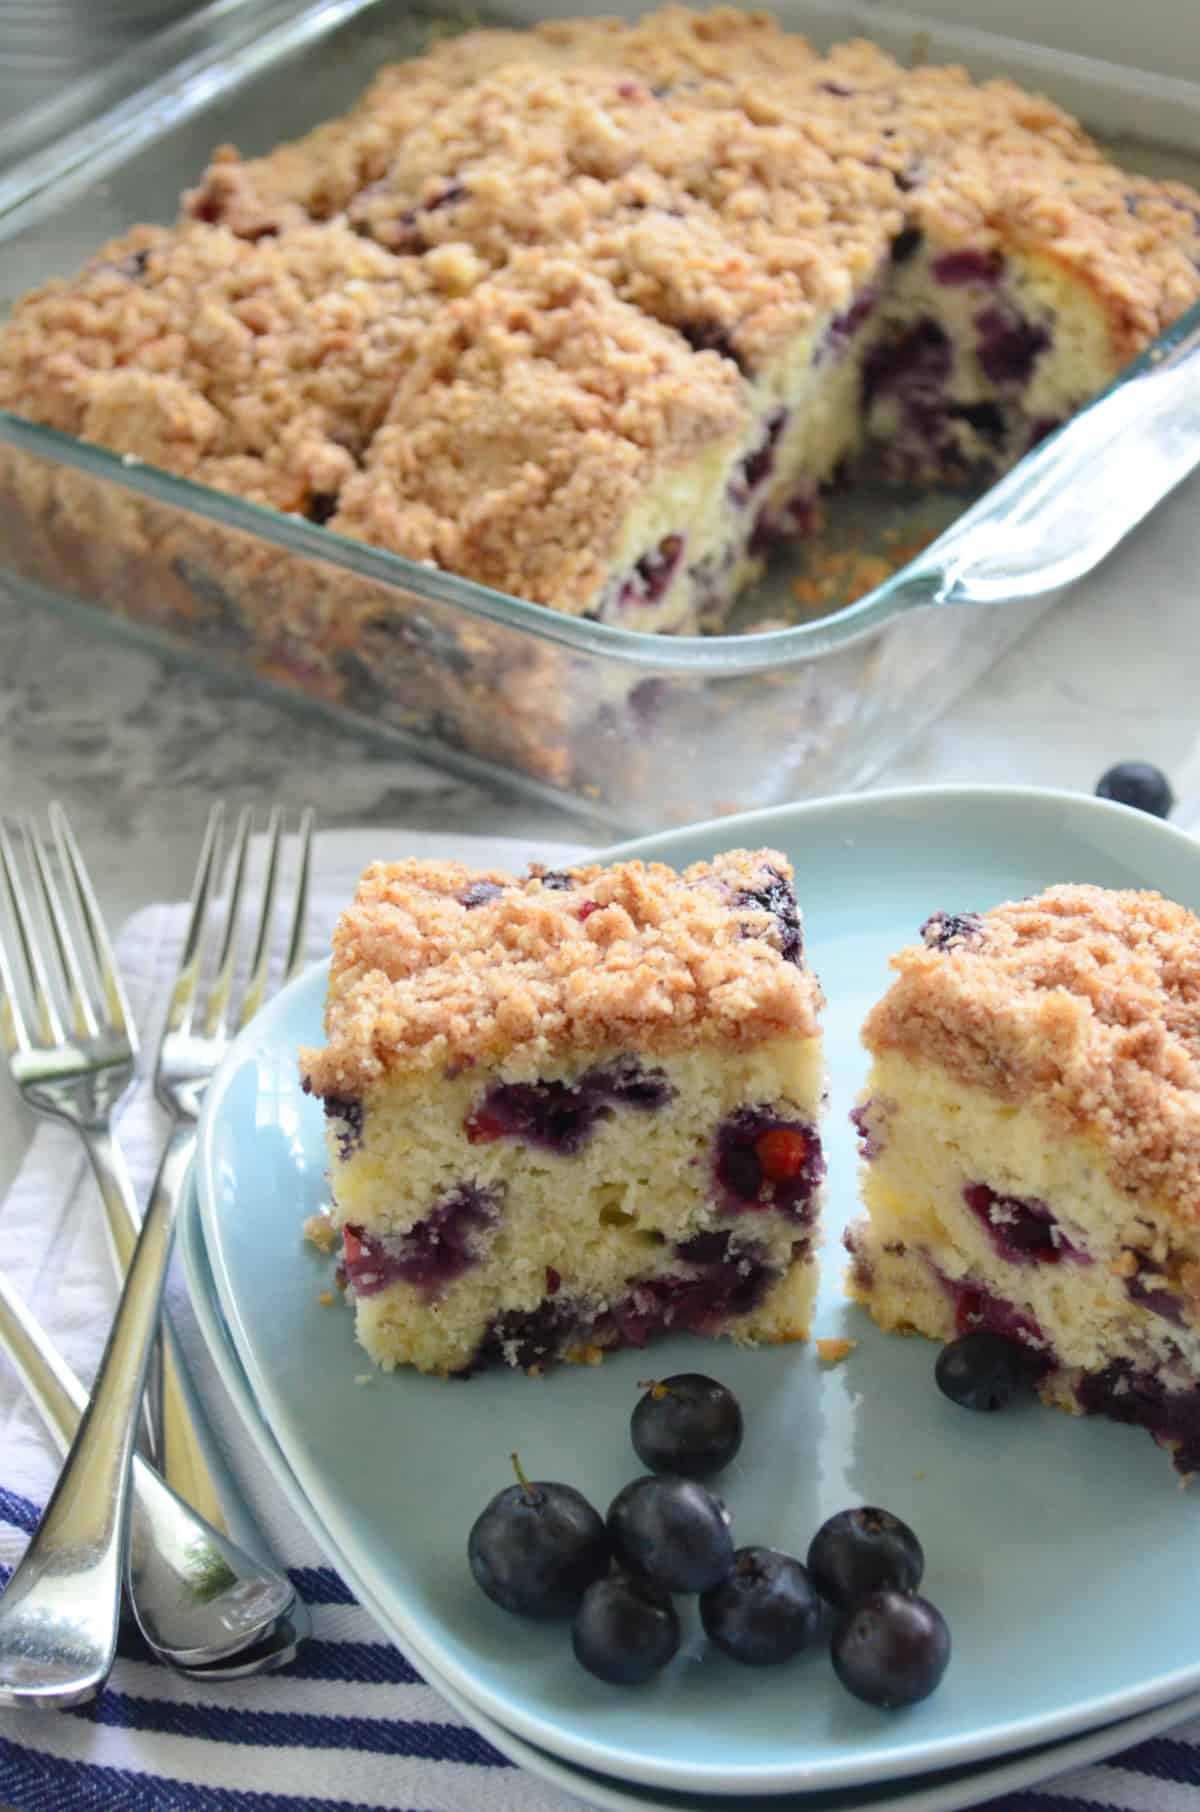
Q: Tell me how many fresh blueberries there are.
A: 9